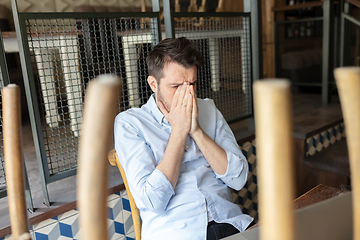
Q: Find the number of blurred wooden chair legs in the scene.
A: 4